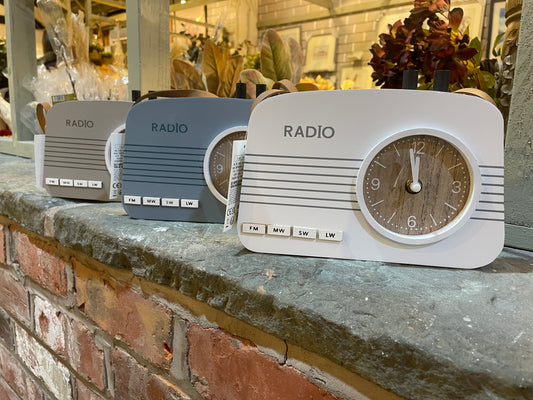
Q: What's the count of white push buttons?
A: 12